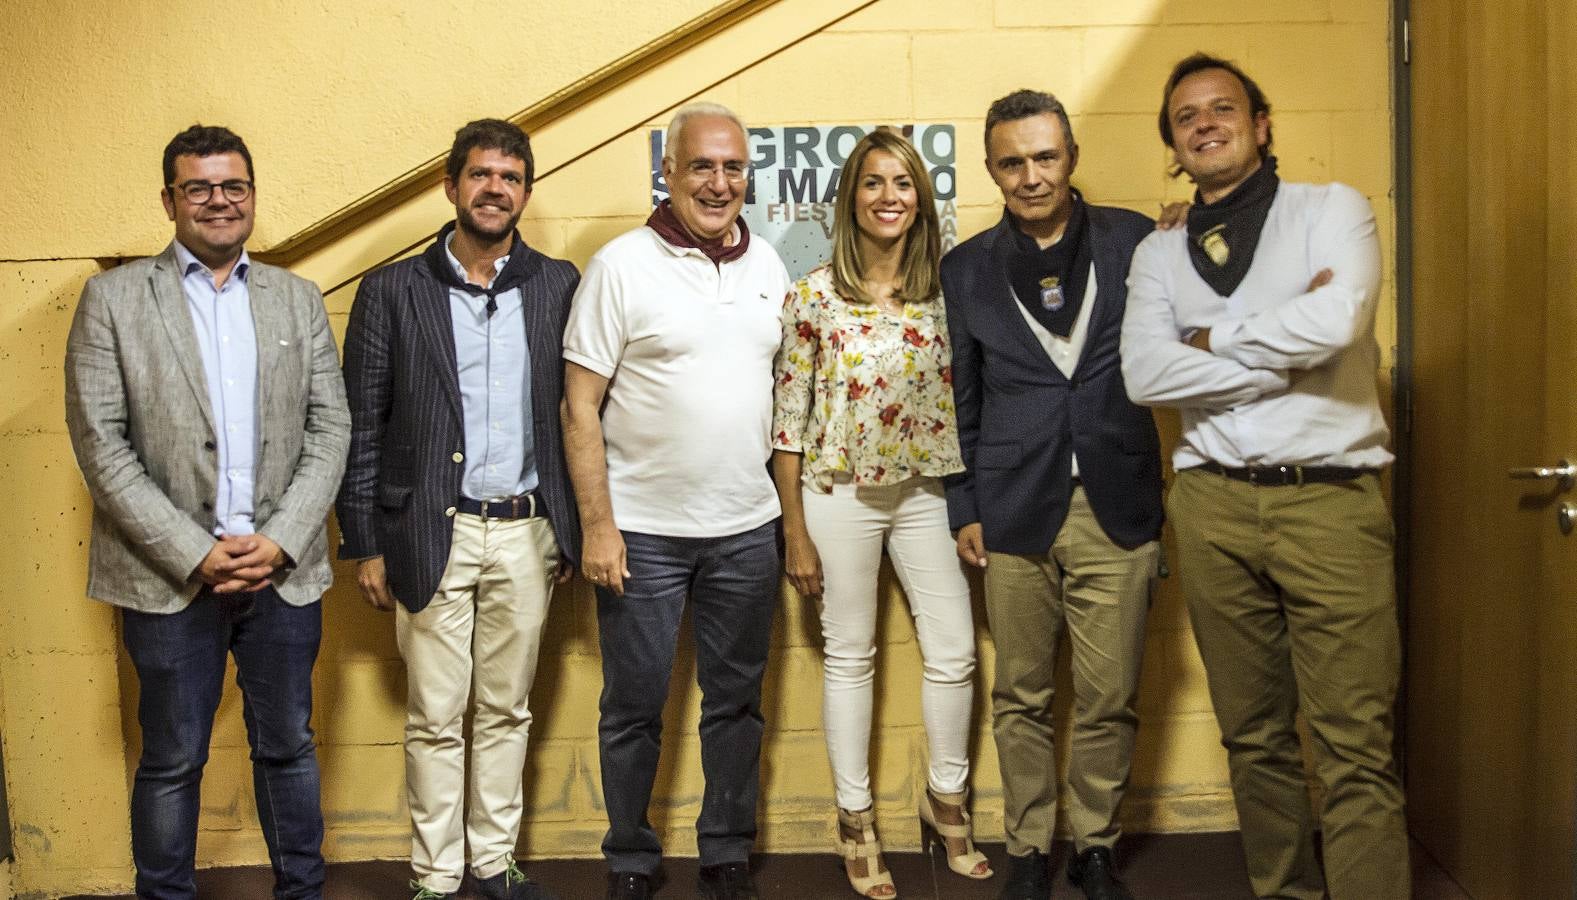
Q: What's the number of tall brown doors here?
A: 1